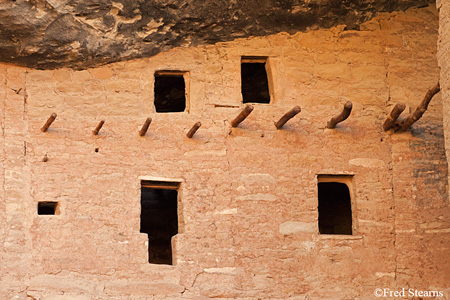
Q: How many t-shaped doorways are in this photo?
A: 1